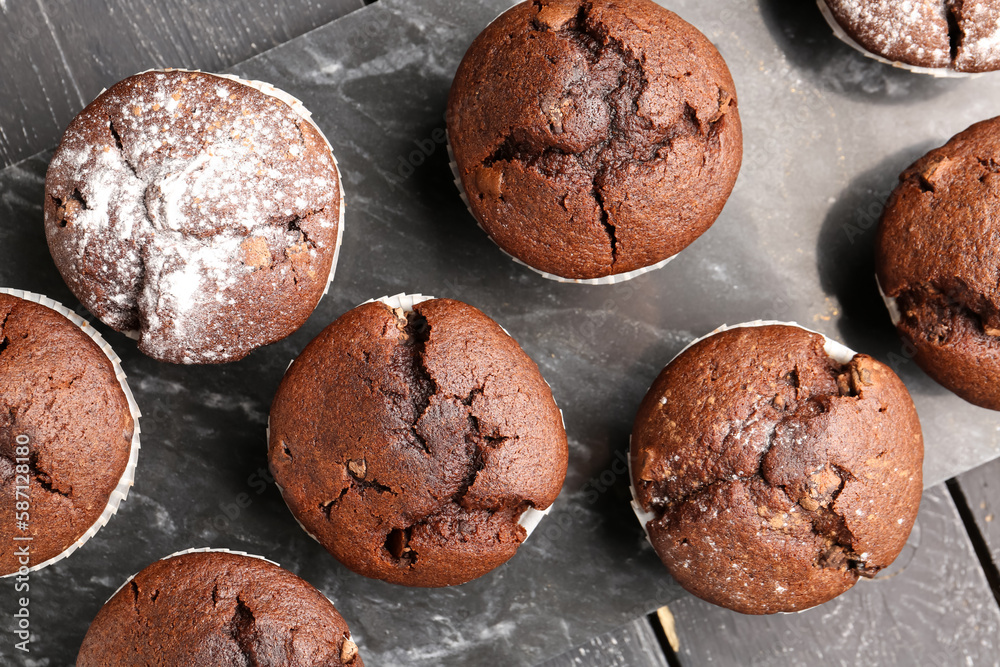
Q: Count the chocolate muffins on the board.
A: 8